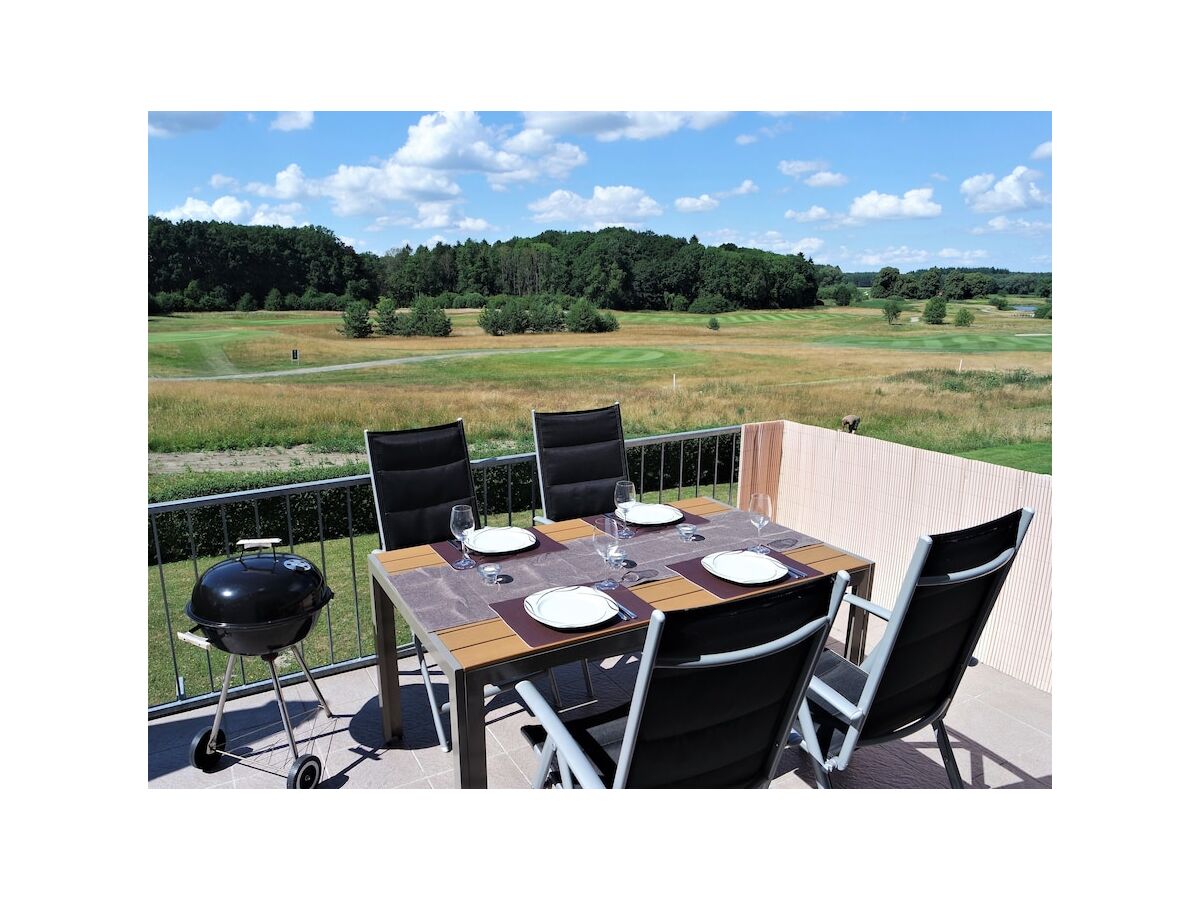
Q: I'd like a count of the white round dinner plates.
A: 4